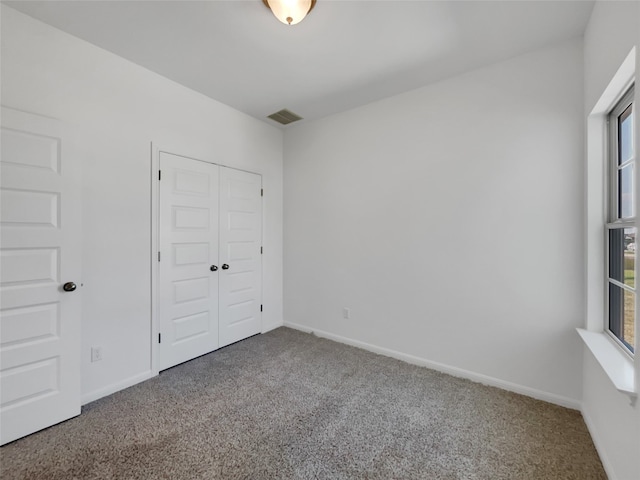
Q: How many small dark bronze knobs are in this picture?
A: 3